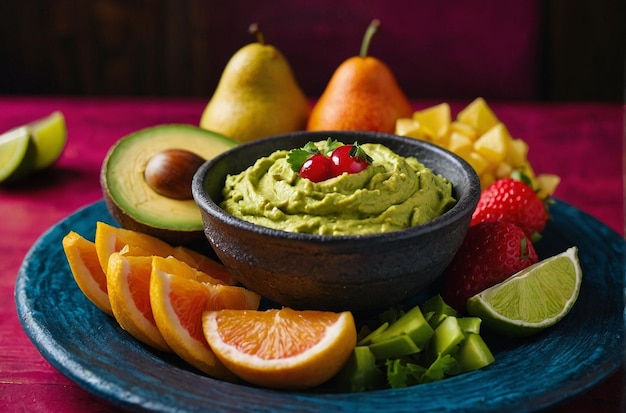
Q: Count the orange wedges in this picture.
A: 5